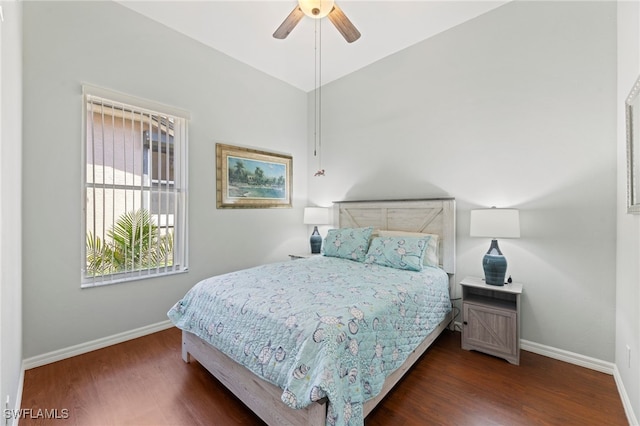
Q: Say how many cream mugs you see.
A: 0